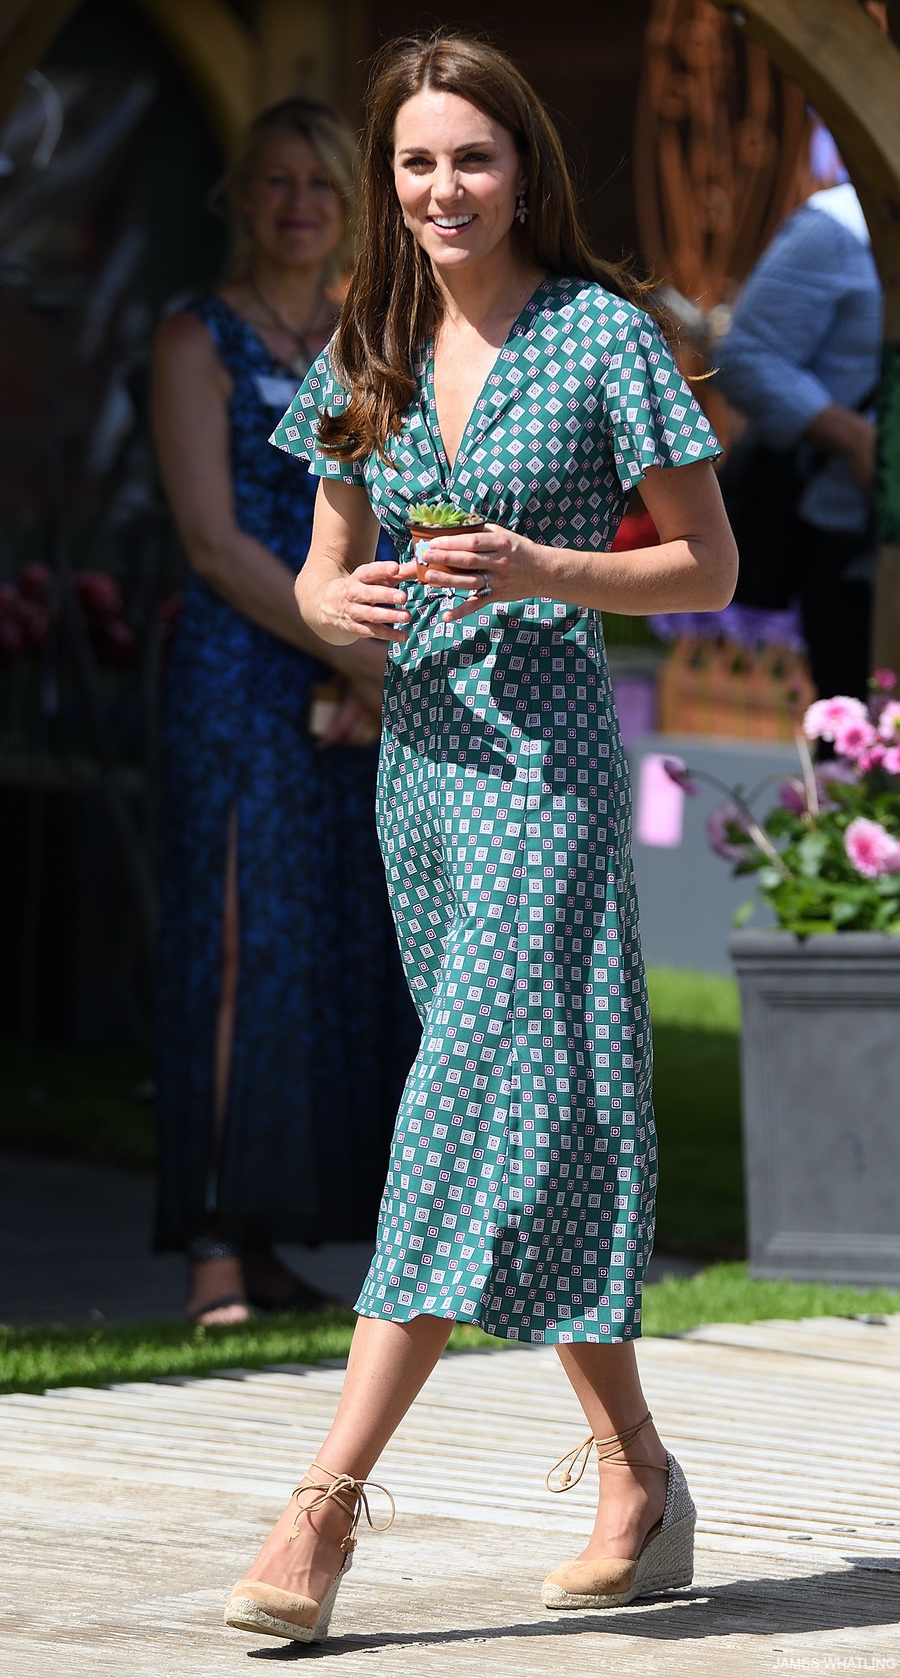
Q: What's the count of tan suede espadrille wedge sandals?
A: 2